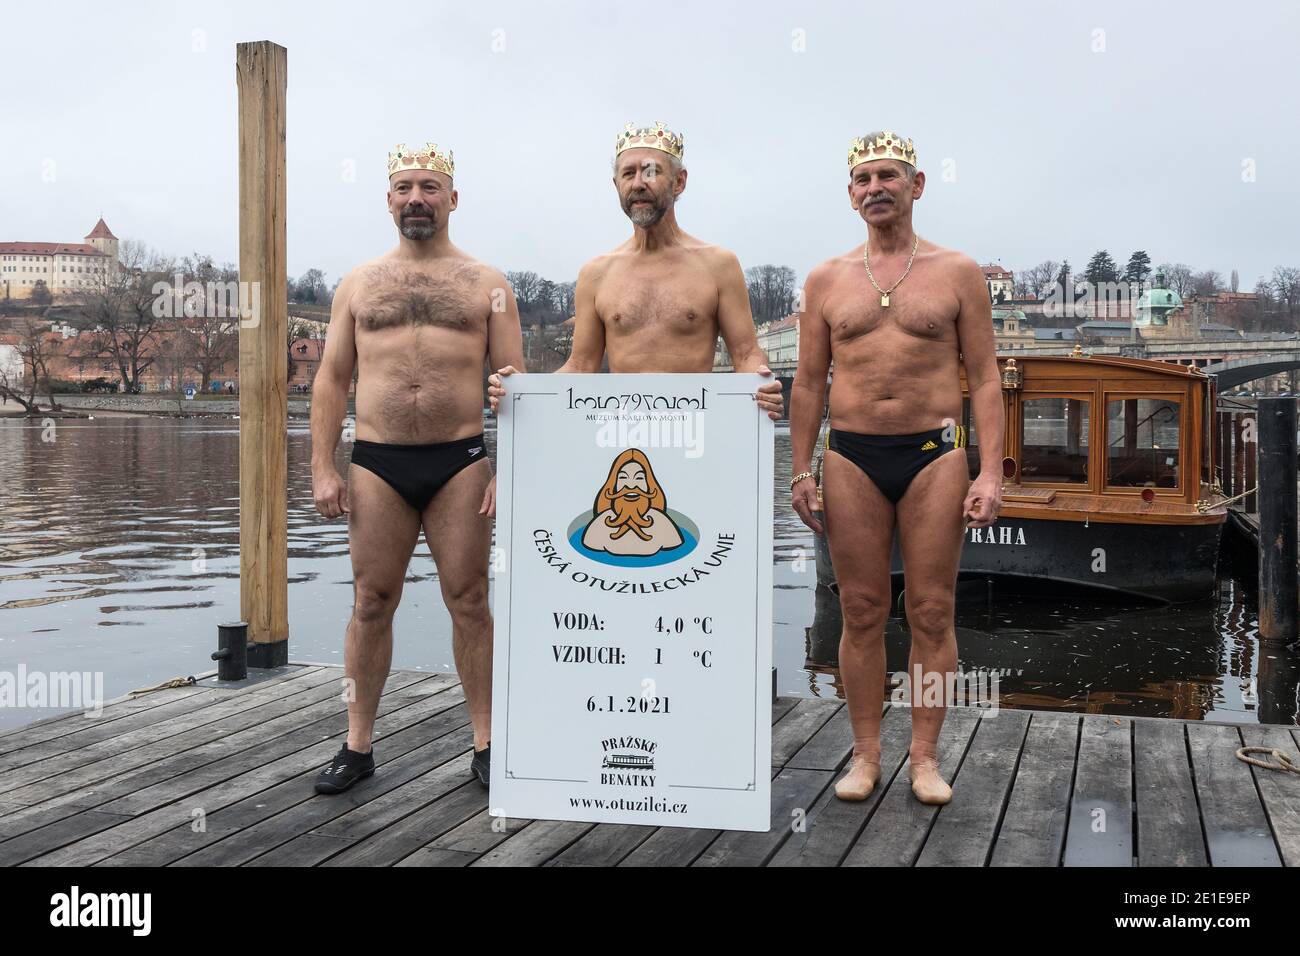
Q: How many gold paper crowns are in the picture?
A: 3